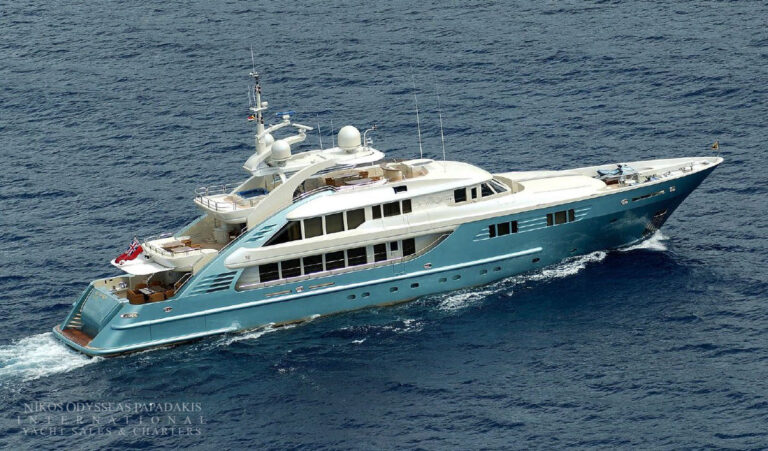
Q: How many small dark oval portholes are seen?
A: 9